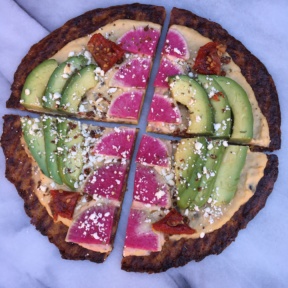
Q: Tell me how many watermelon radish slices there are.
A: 12